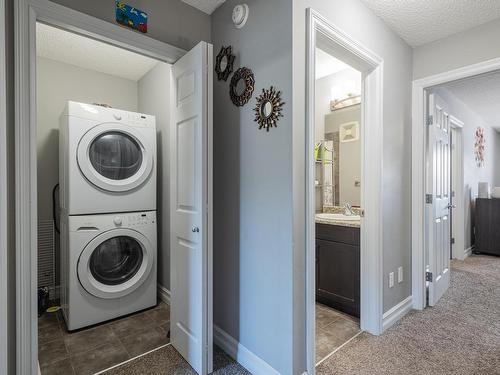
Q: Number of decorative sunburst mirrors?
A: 3